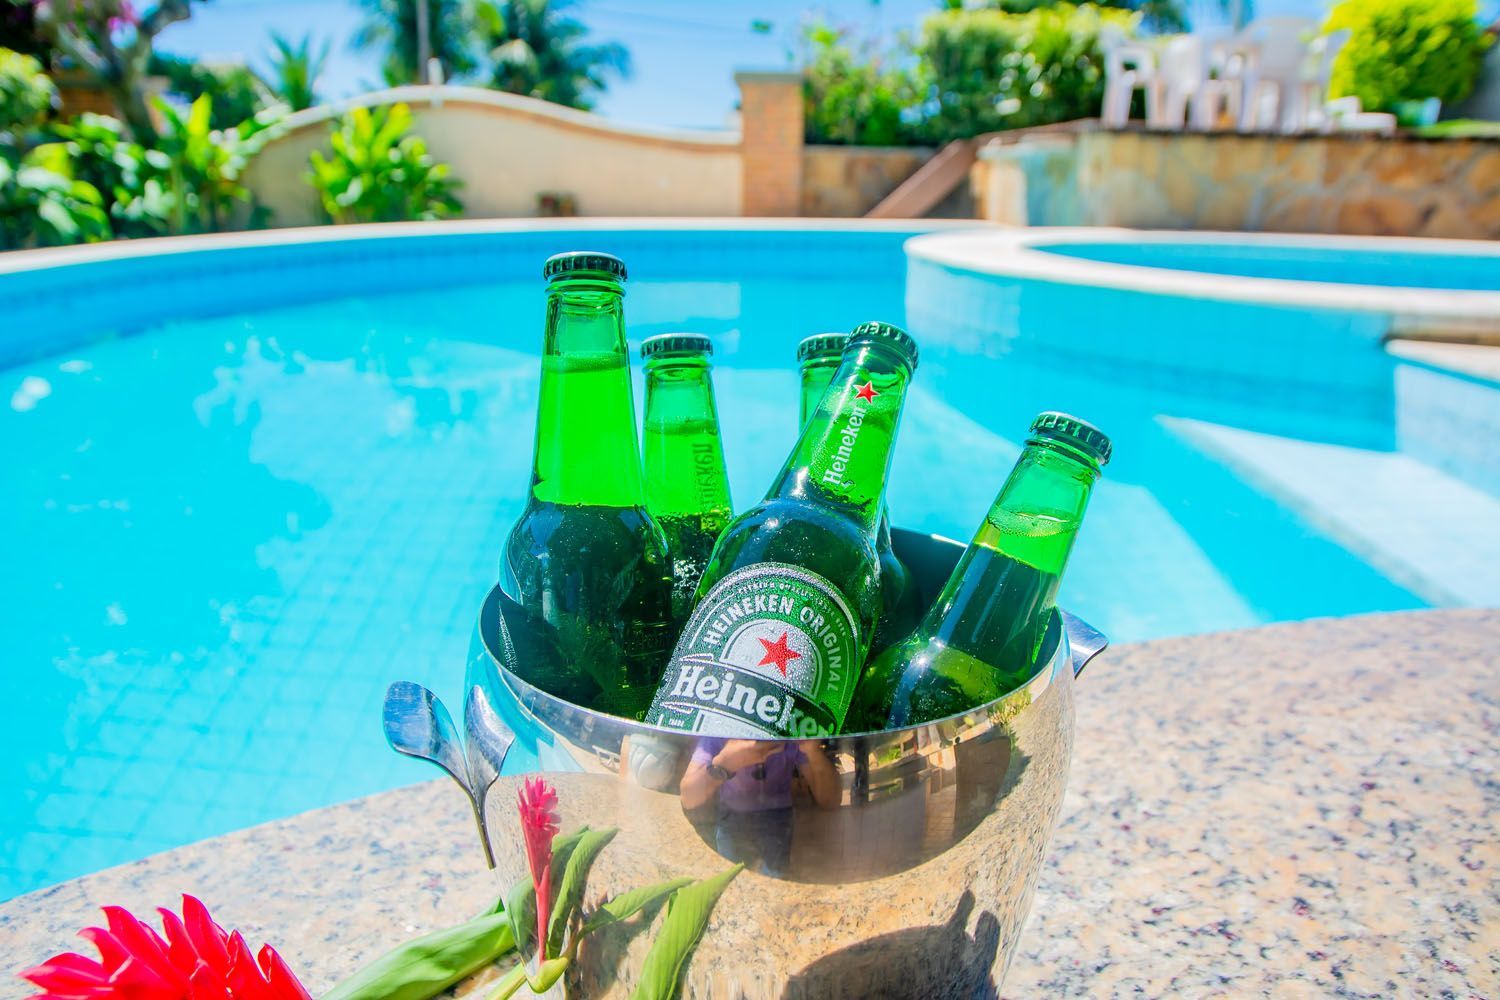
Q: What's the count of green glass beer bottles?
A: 5